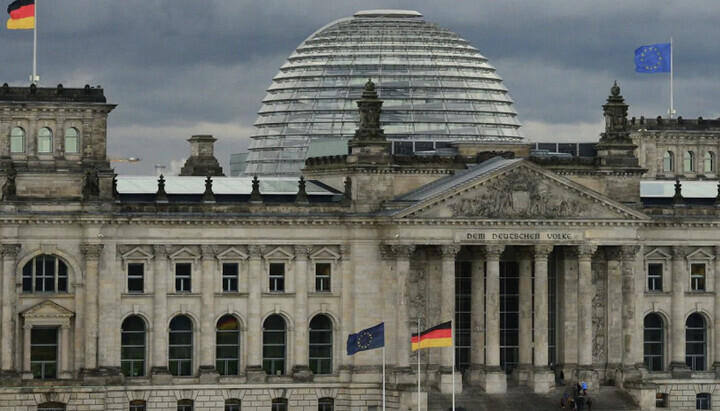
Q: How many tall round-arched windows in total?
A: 7